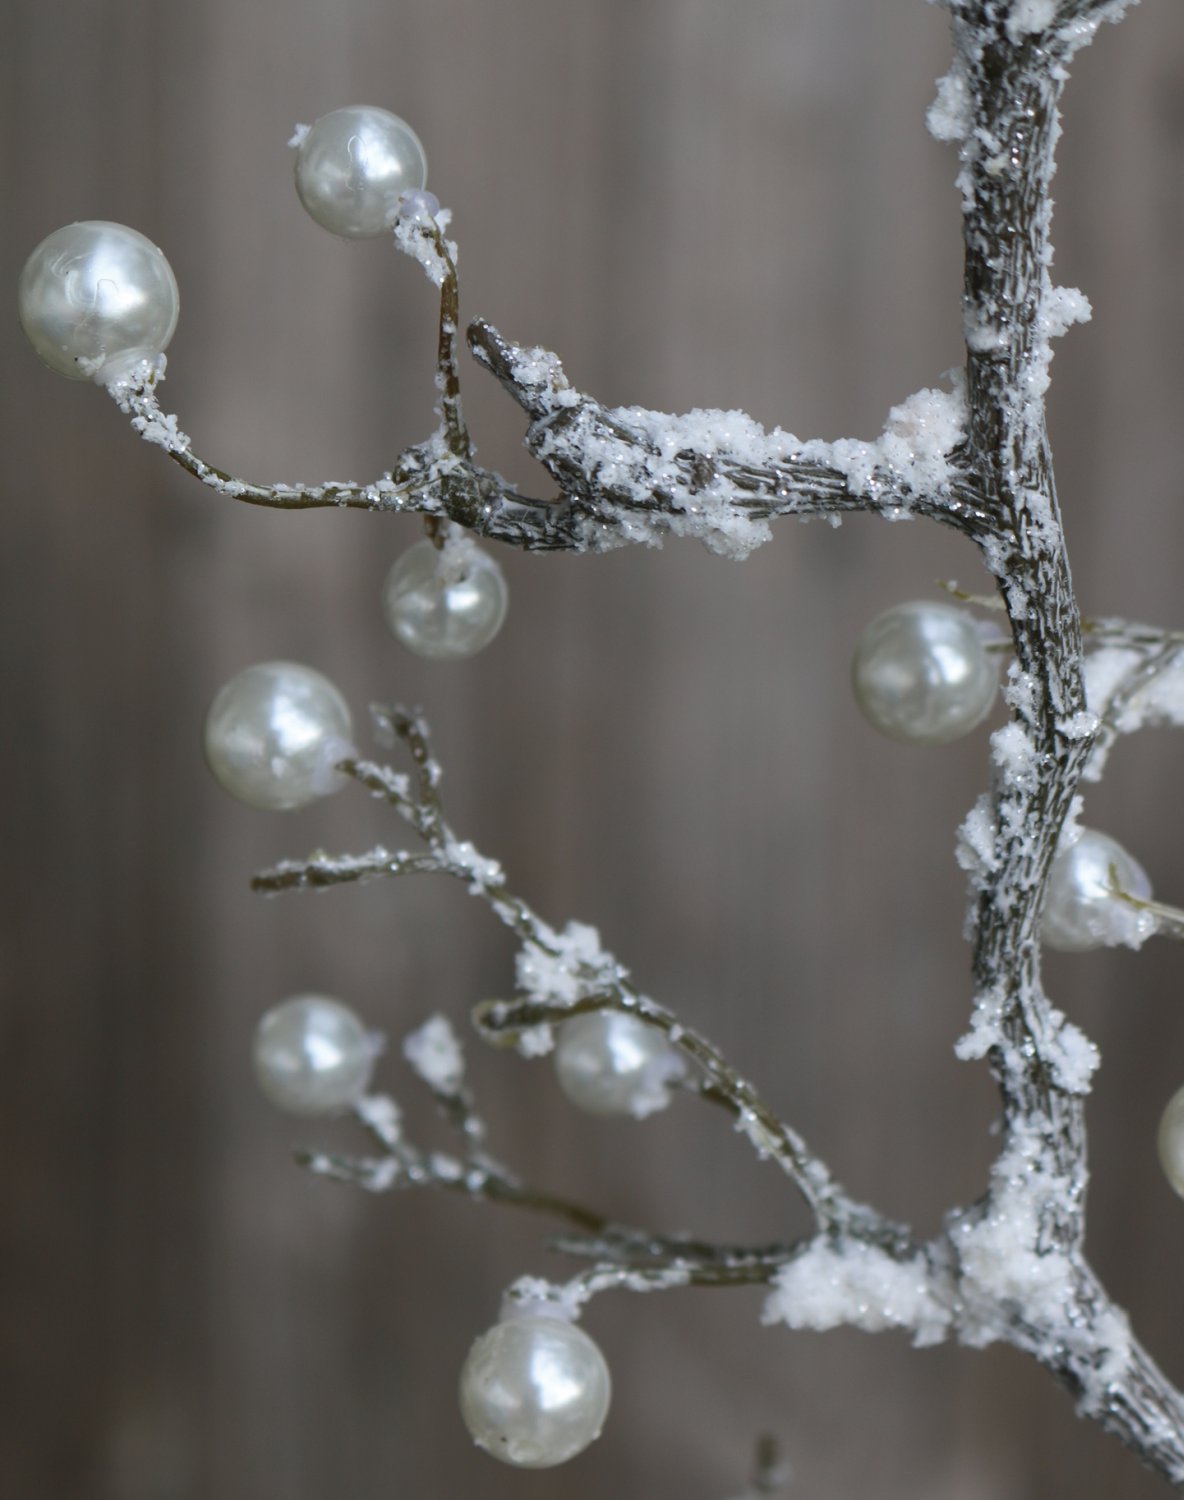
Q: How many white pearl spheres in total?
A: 10